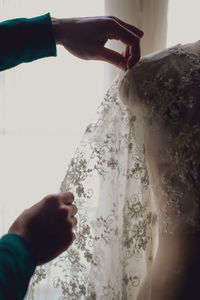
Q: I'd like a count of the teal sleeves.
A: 2